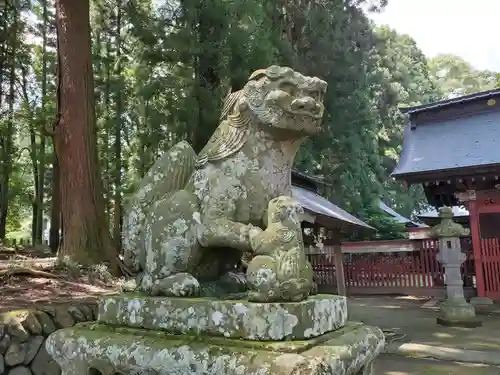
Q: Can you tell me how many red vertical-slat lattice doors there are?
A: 1